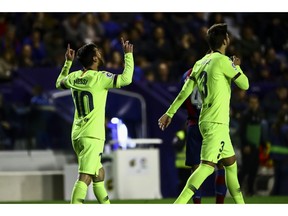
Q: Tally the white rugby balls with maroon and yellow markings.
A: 0